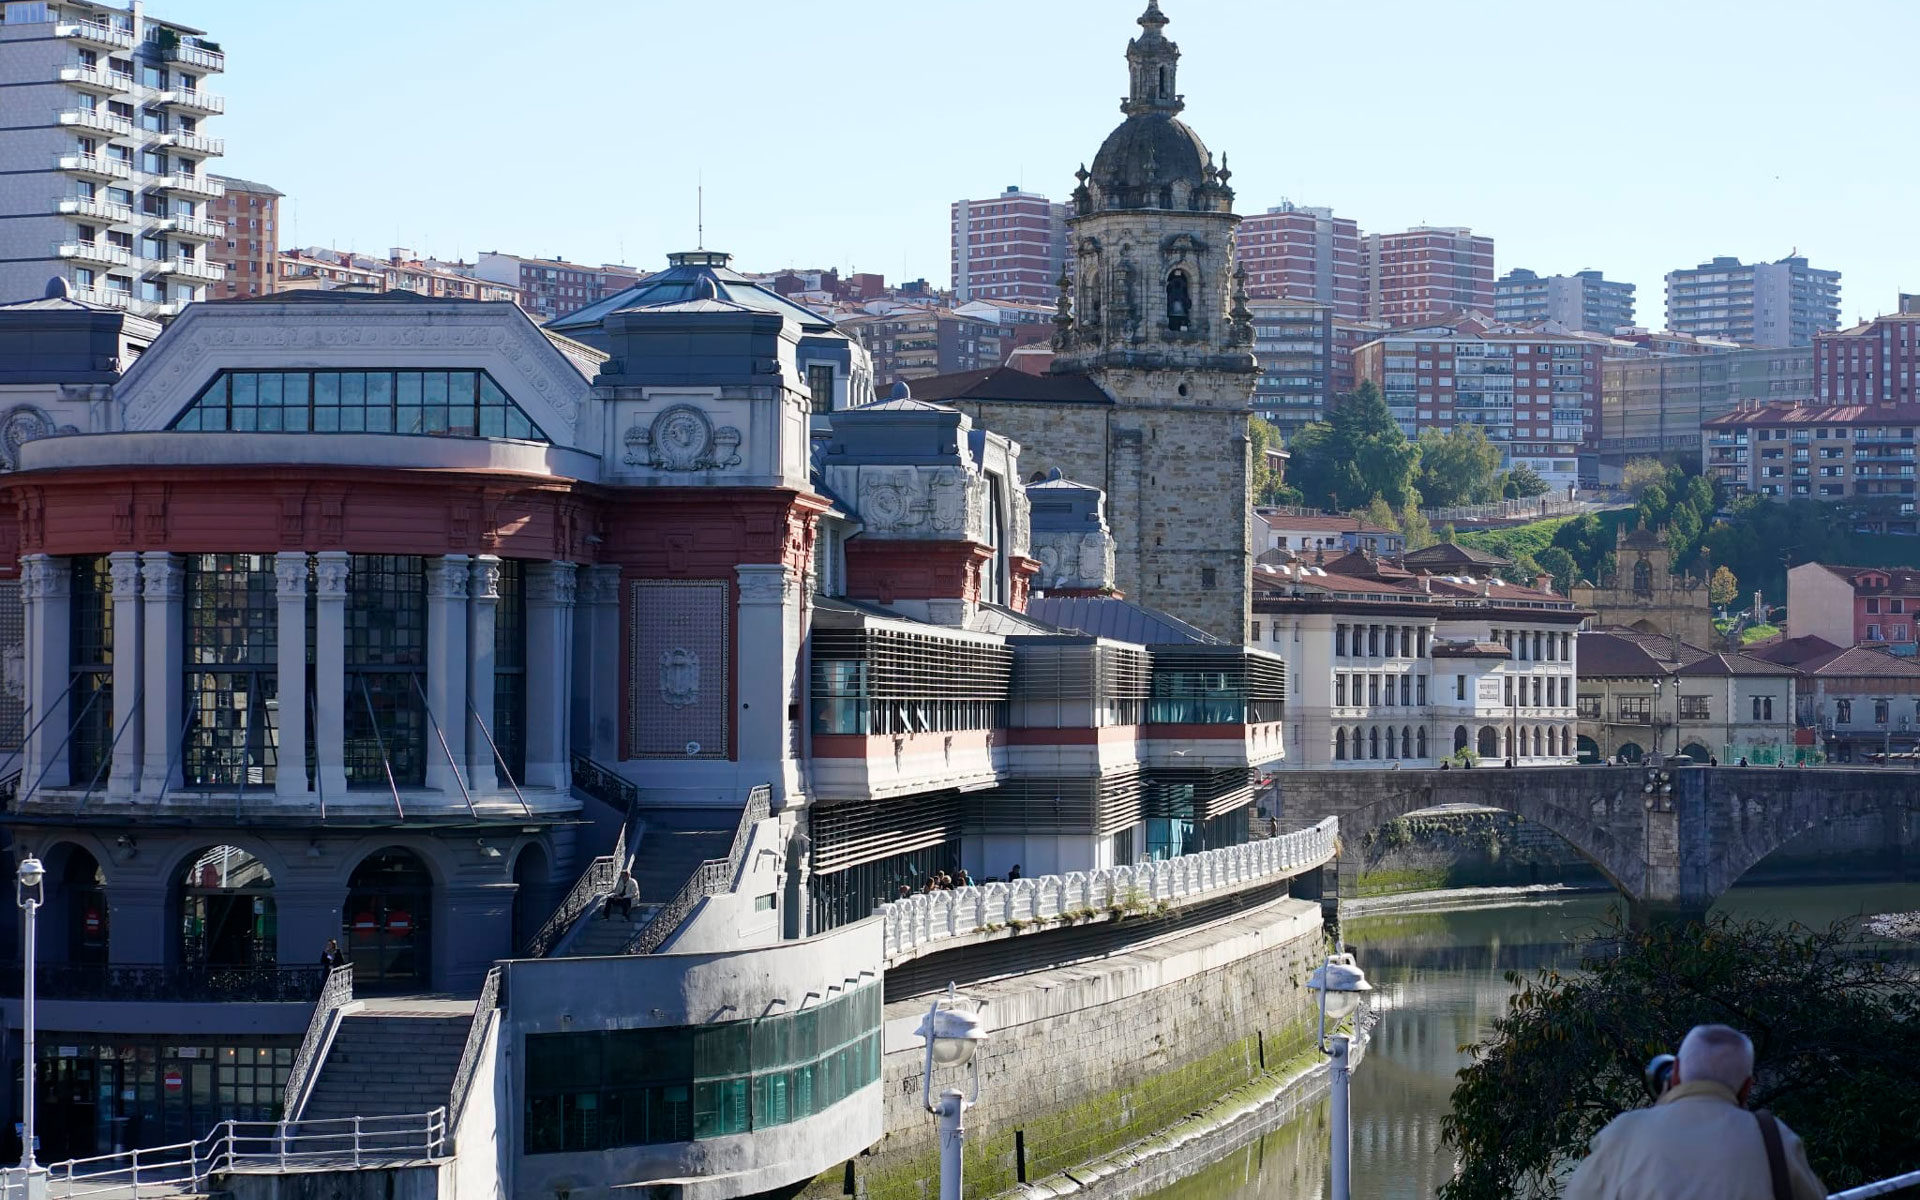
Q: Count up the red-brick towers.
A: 3